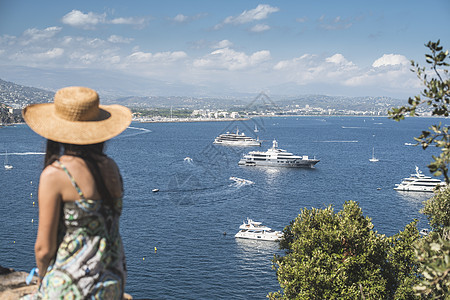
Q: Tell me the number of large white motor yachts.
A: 4